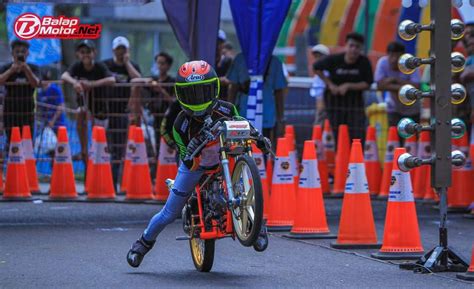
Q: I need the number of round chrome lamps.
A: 10